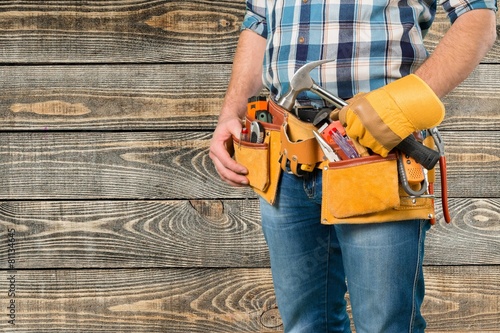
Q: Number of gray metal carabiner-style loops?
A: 1